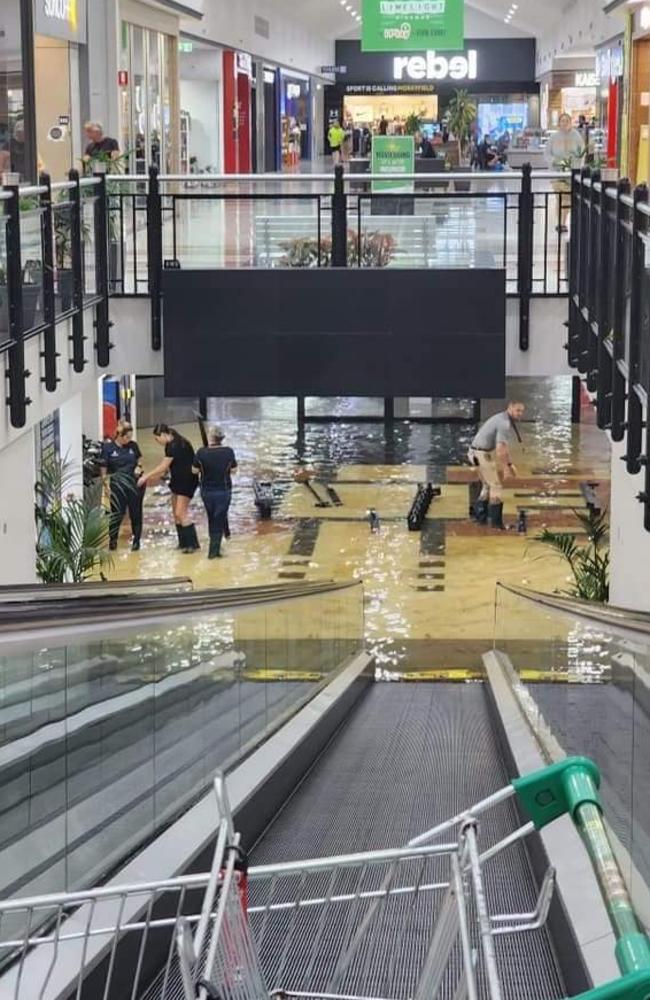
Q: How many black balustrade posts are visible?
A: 14